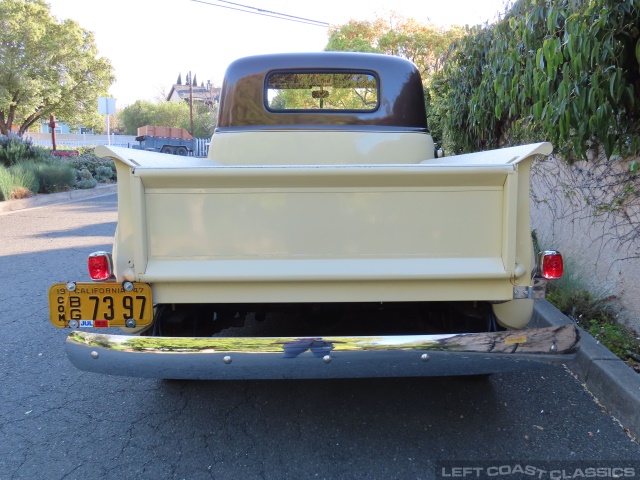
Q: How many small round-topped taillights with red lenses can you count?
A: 2